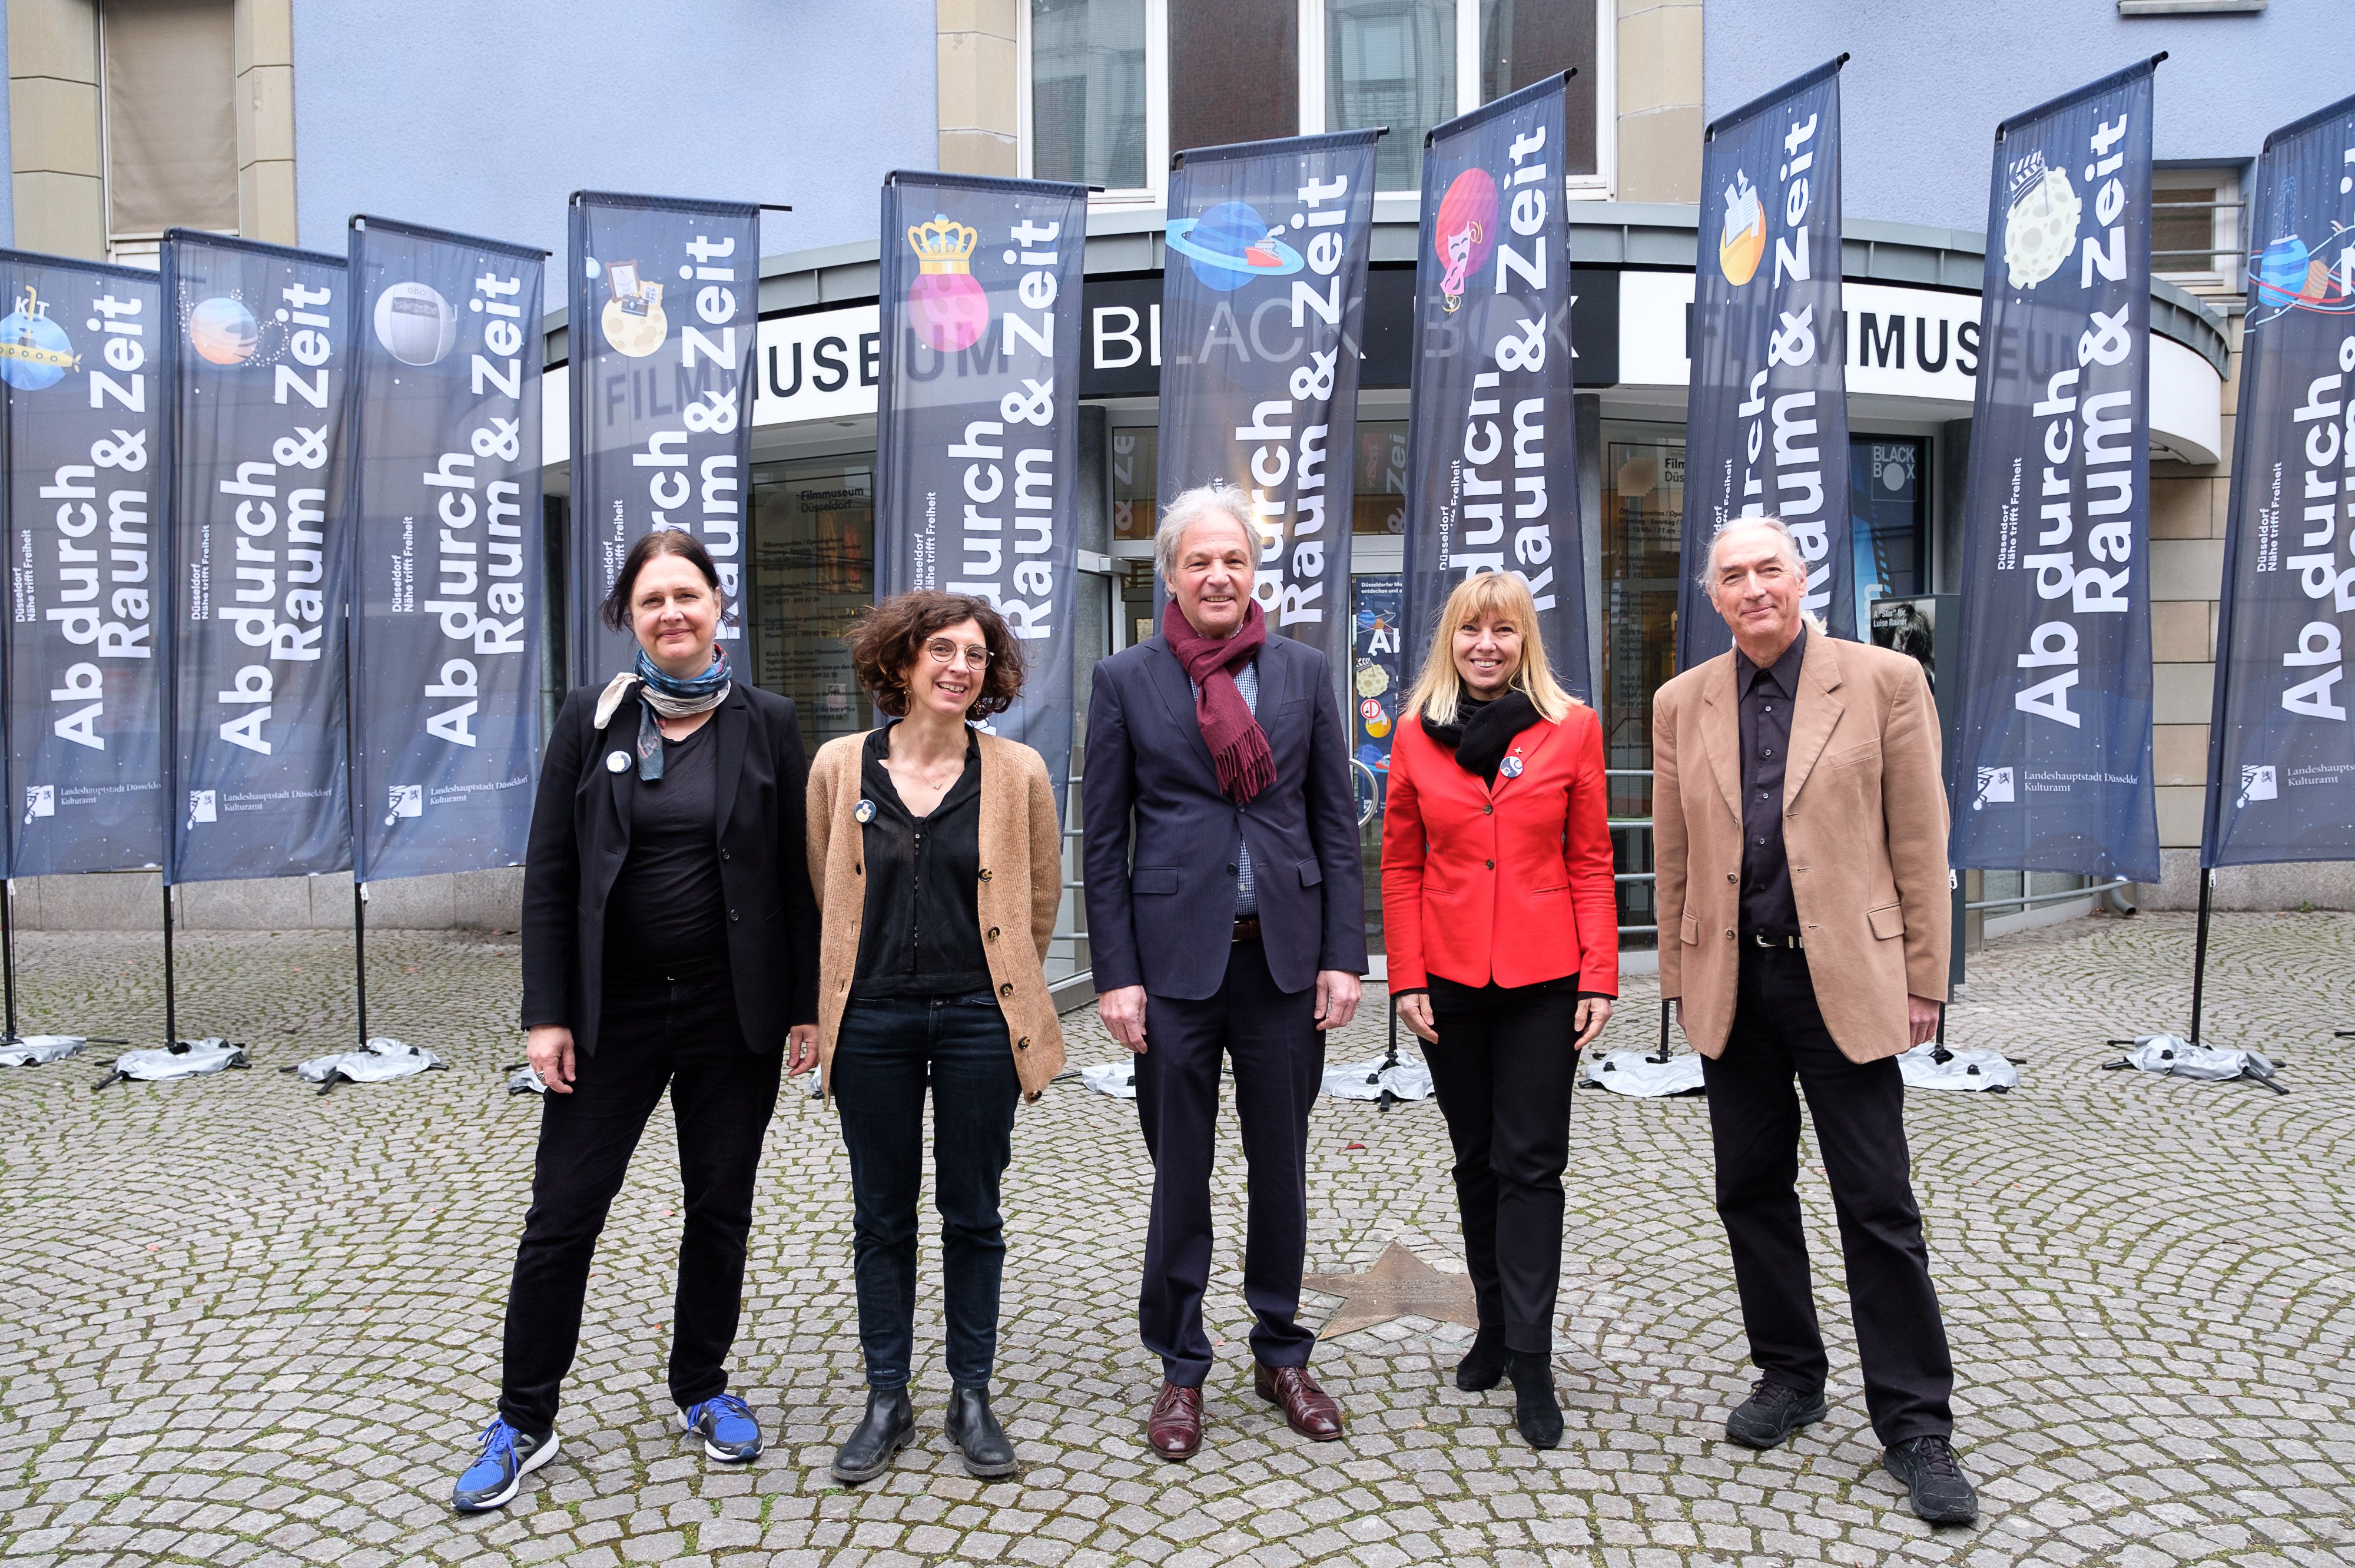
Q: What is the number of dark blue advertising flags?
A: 10